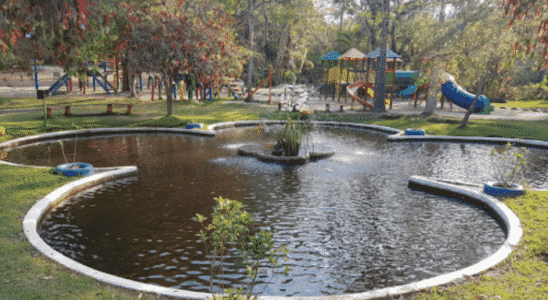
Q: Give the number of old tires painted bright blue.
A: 4